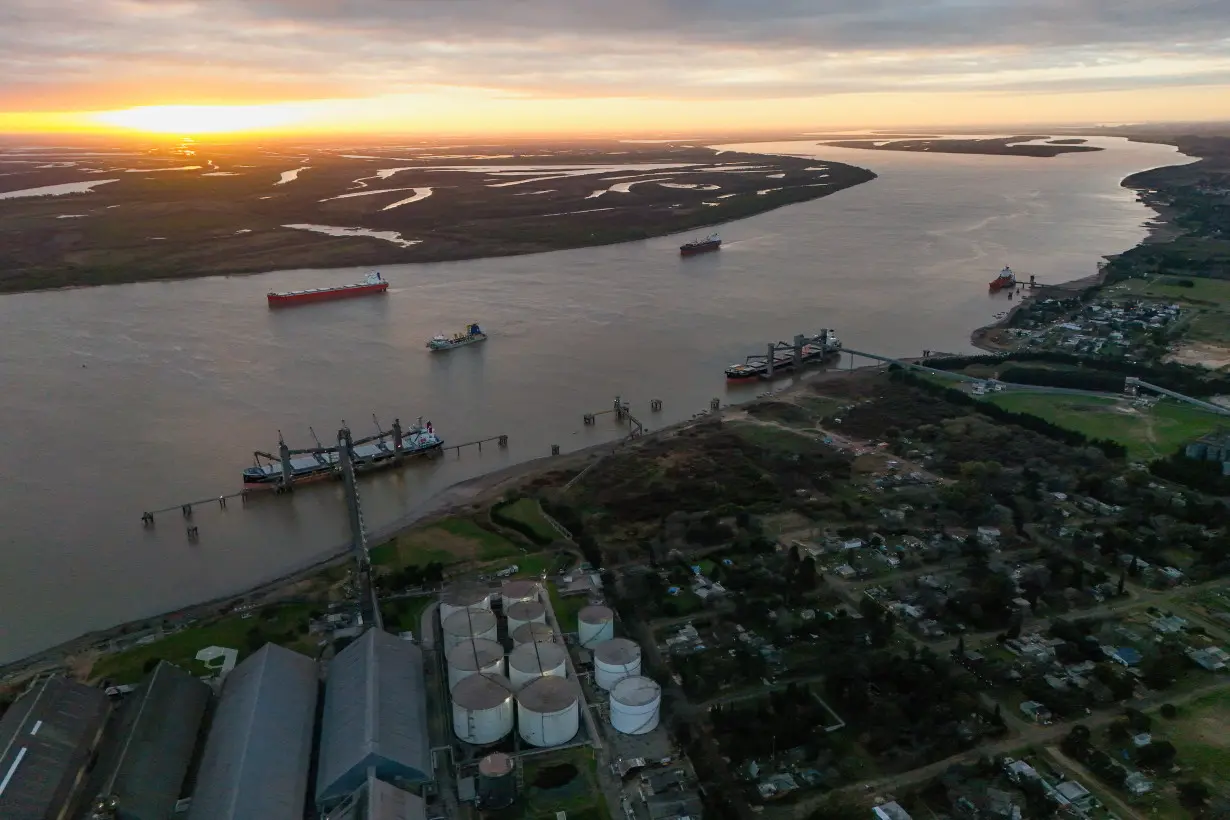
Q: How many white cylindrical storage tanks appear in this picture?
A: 12